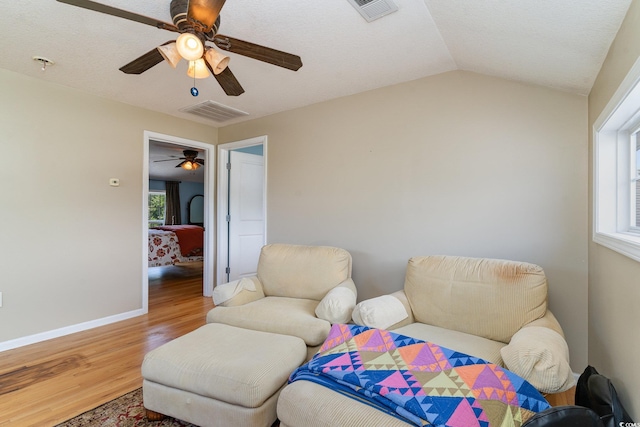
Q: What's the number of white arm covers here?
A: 4